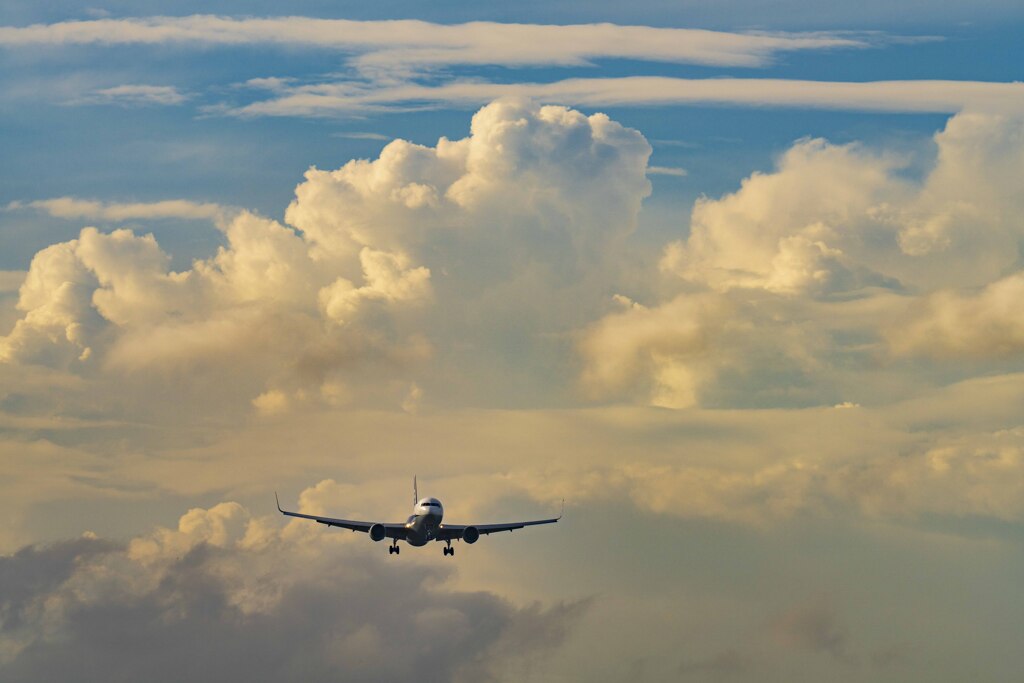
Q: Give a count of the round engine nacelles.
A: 2